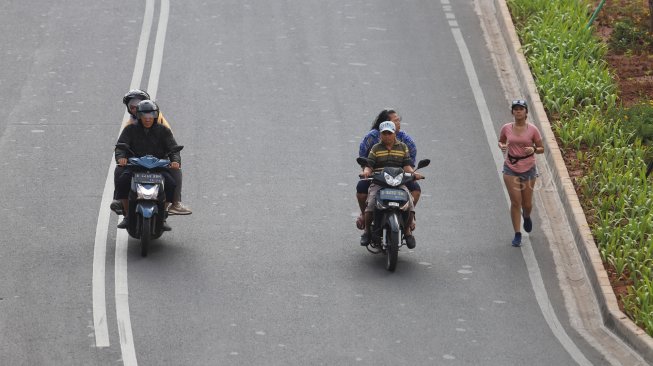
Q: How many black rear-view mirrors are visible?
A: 4